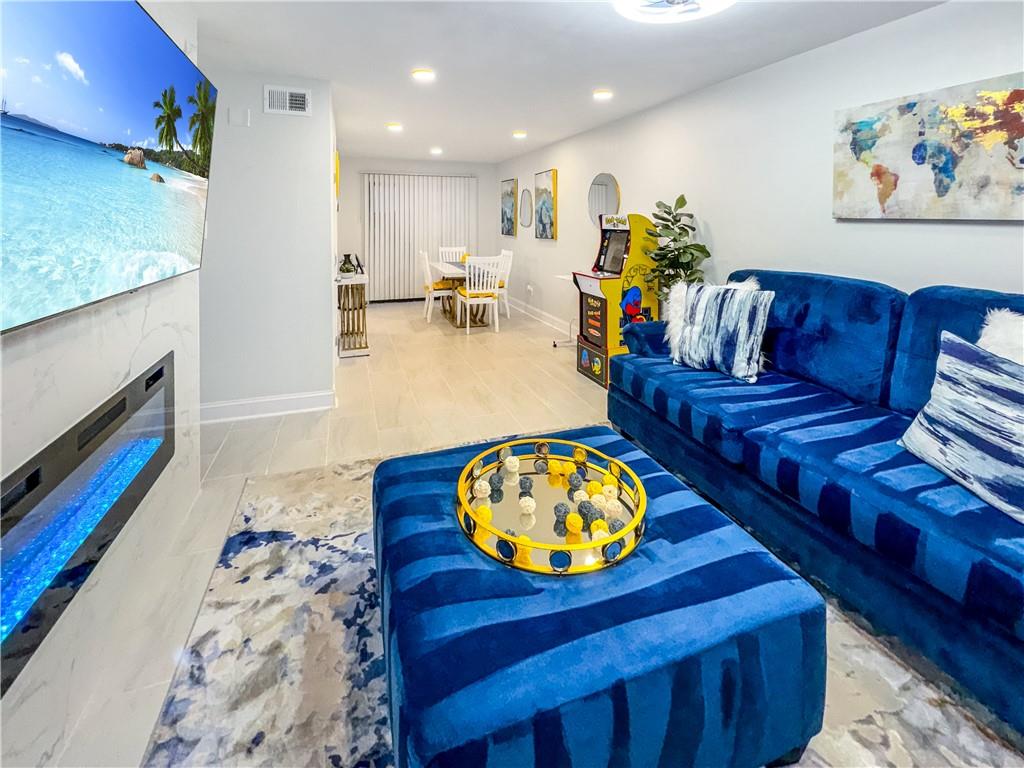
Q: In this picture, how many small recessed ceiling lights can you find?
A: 5